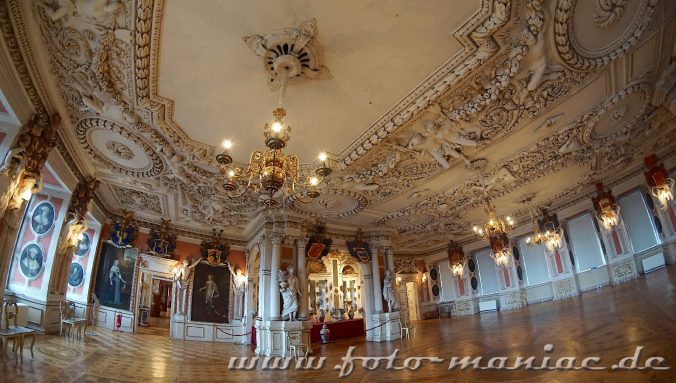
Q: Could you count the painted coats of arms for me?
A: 12